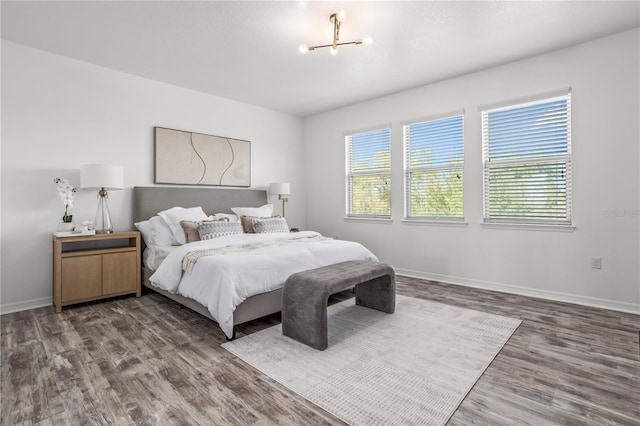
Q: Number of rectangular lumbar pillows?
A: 2